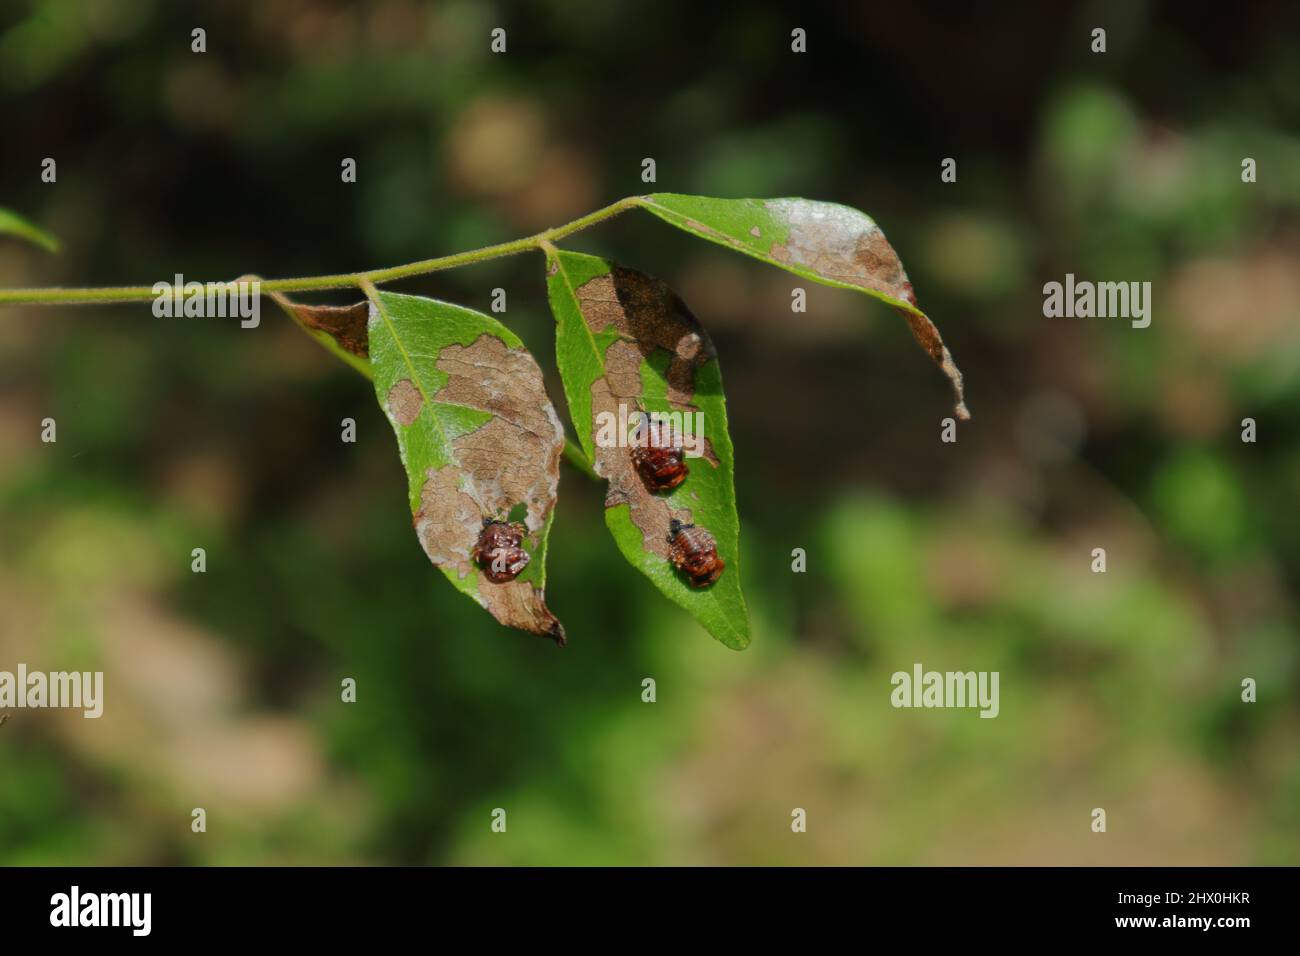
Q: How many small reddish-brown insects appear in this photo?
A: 3